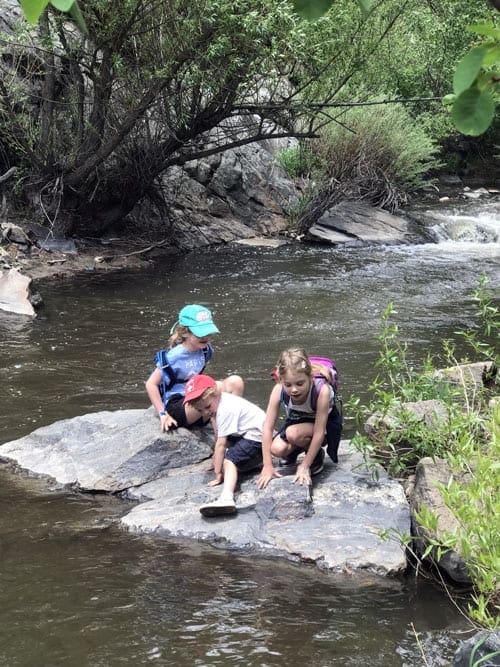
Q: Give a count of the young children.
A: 3